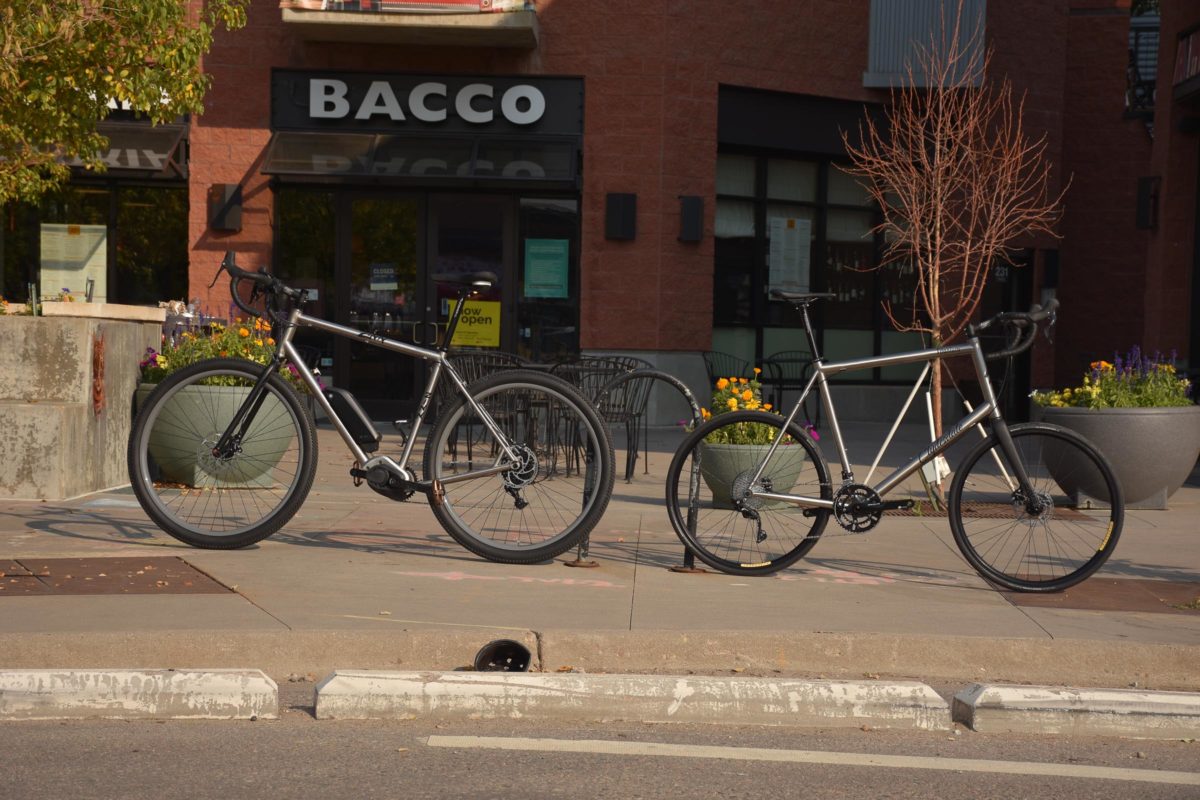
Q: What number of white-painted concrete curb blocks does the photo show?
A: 3